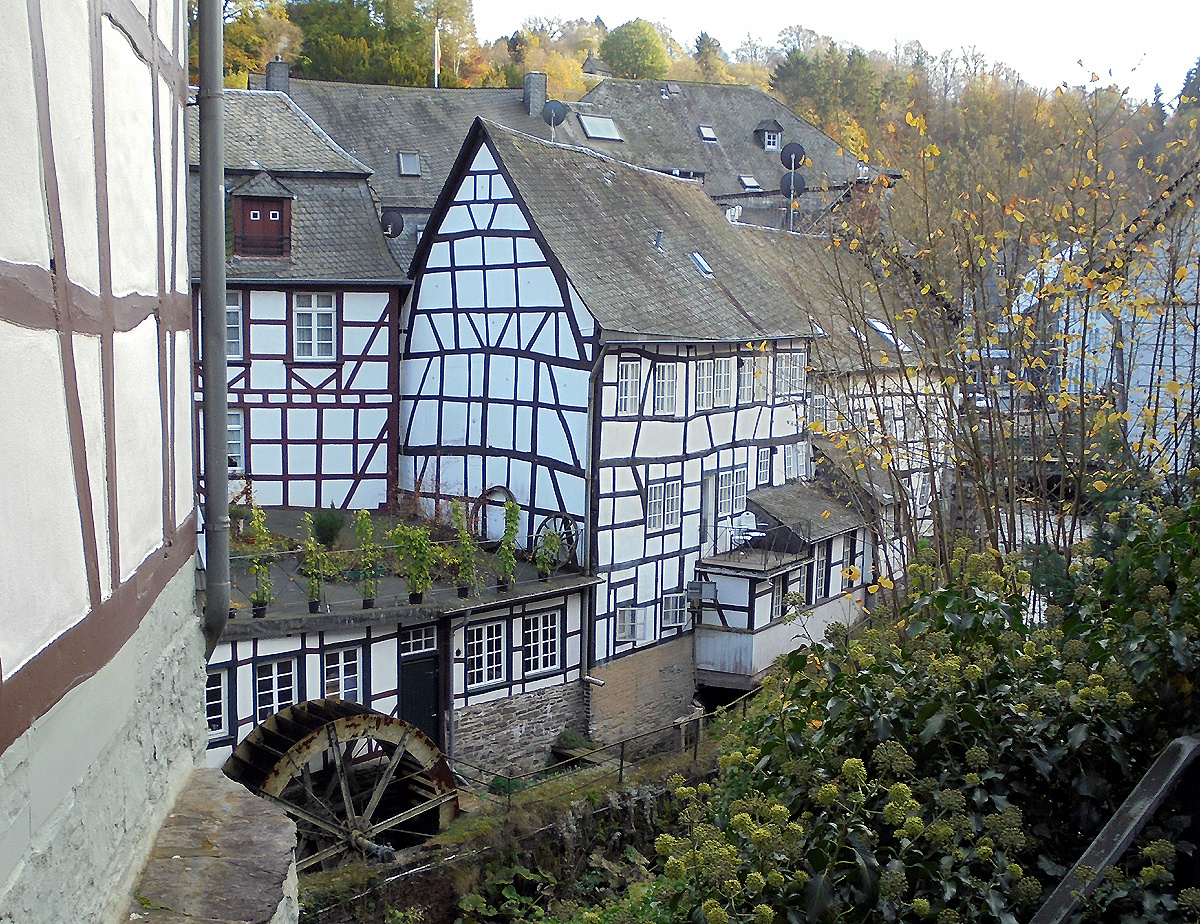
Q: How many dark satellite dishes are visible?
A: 4